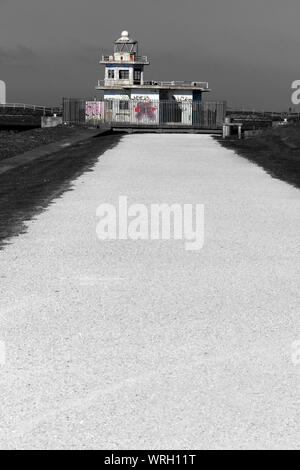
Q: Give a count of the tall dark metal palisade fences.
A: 1